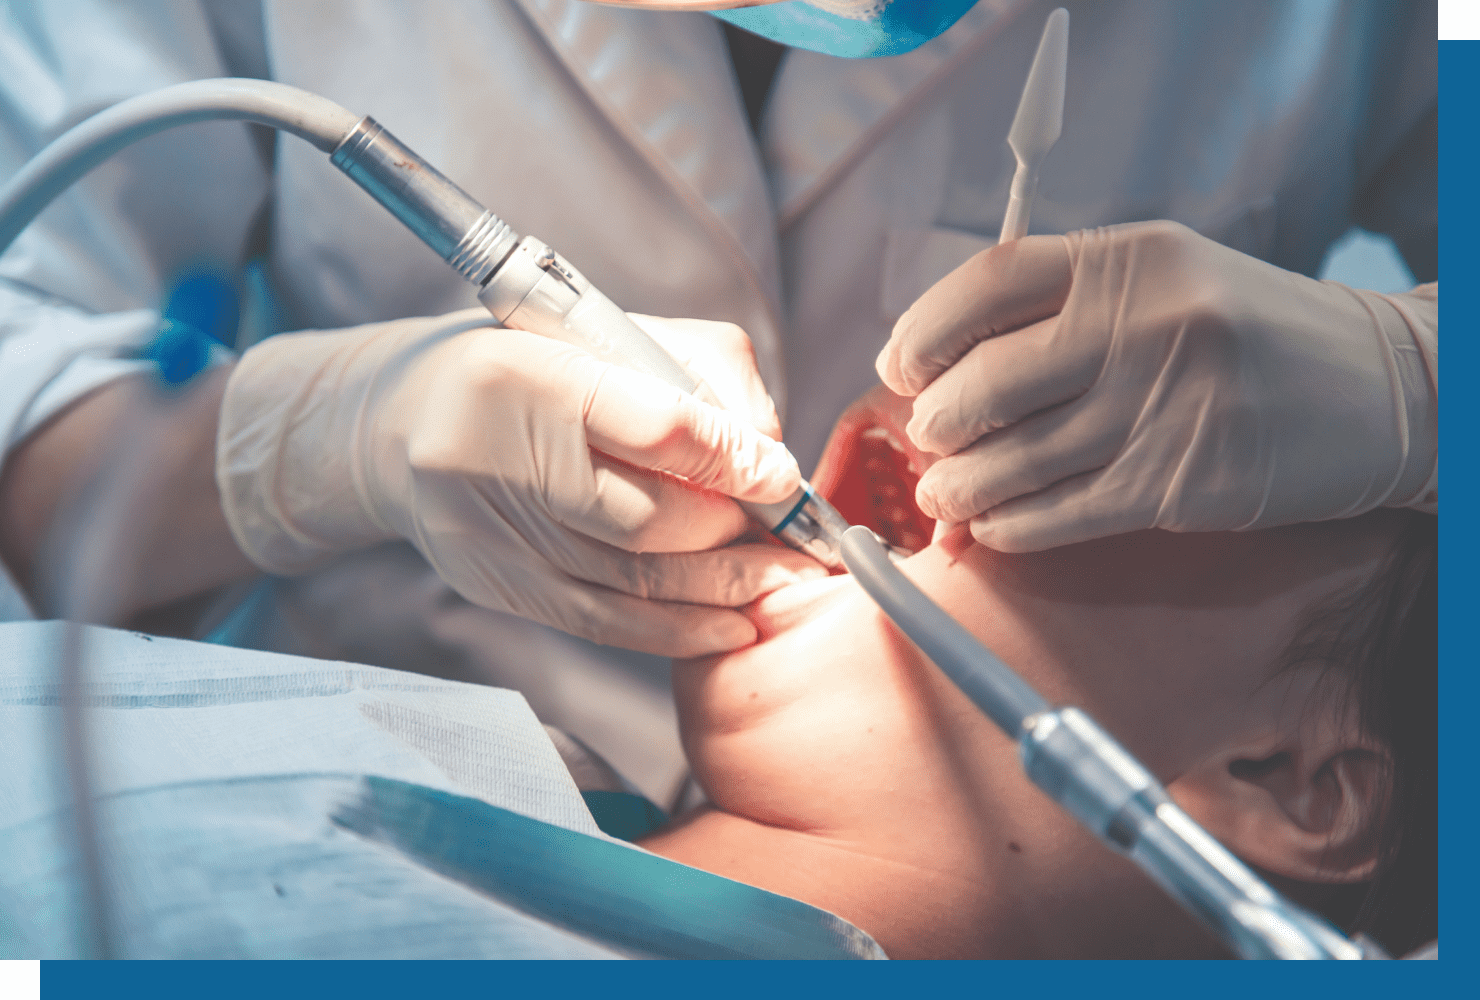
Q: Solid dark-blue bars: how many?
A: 2